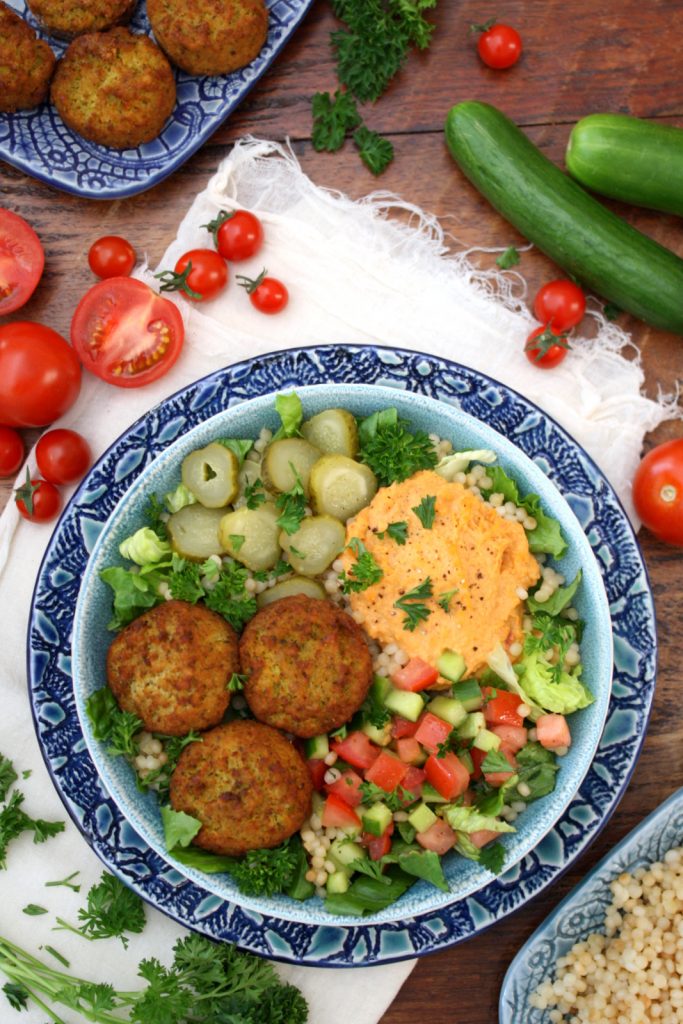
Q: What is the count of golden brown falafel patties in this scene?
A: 7